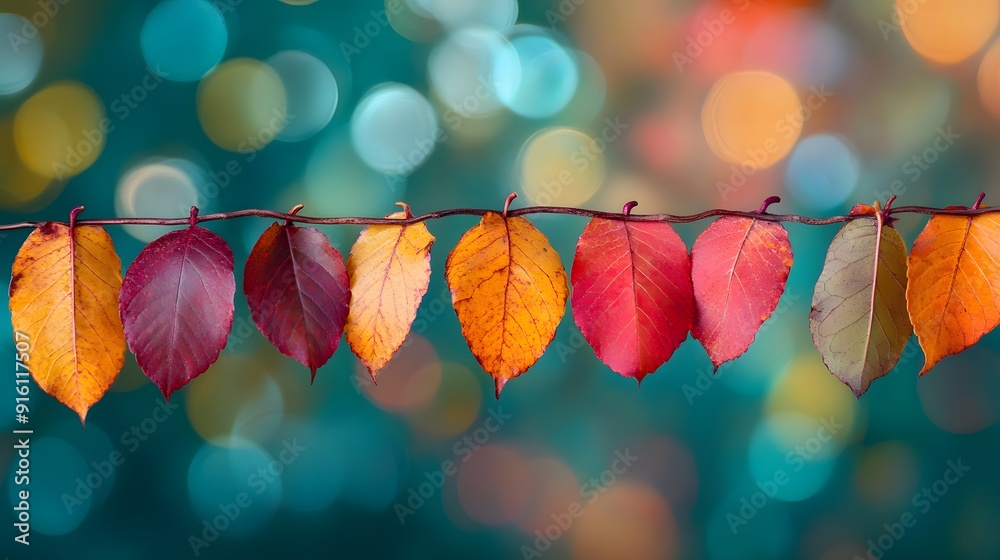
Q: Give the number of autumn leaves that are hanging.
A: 9